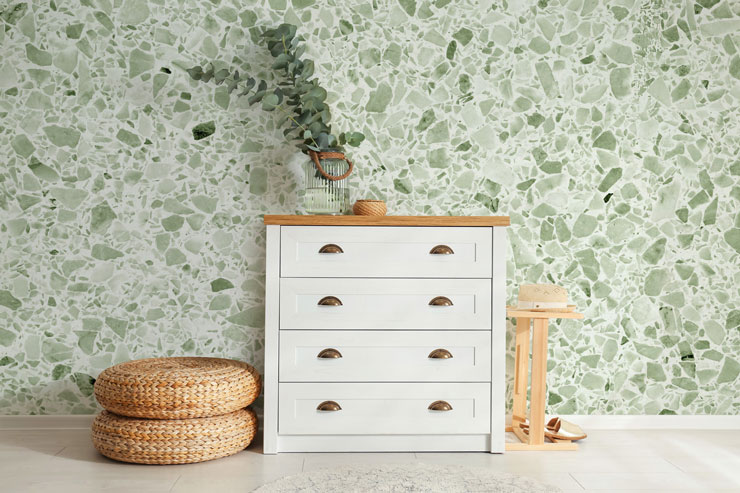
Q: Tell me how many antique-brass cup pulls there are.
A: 8